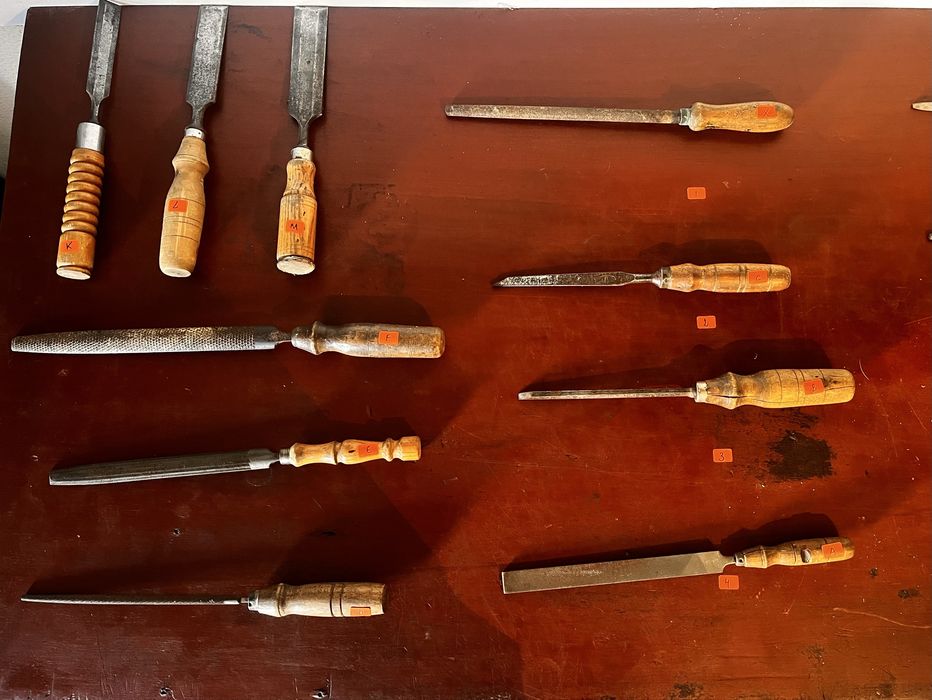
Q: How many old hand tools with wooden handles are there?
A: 10